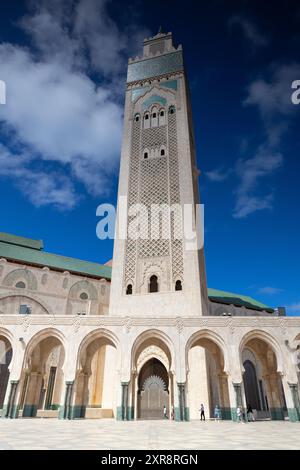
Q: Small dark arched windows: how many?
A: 10